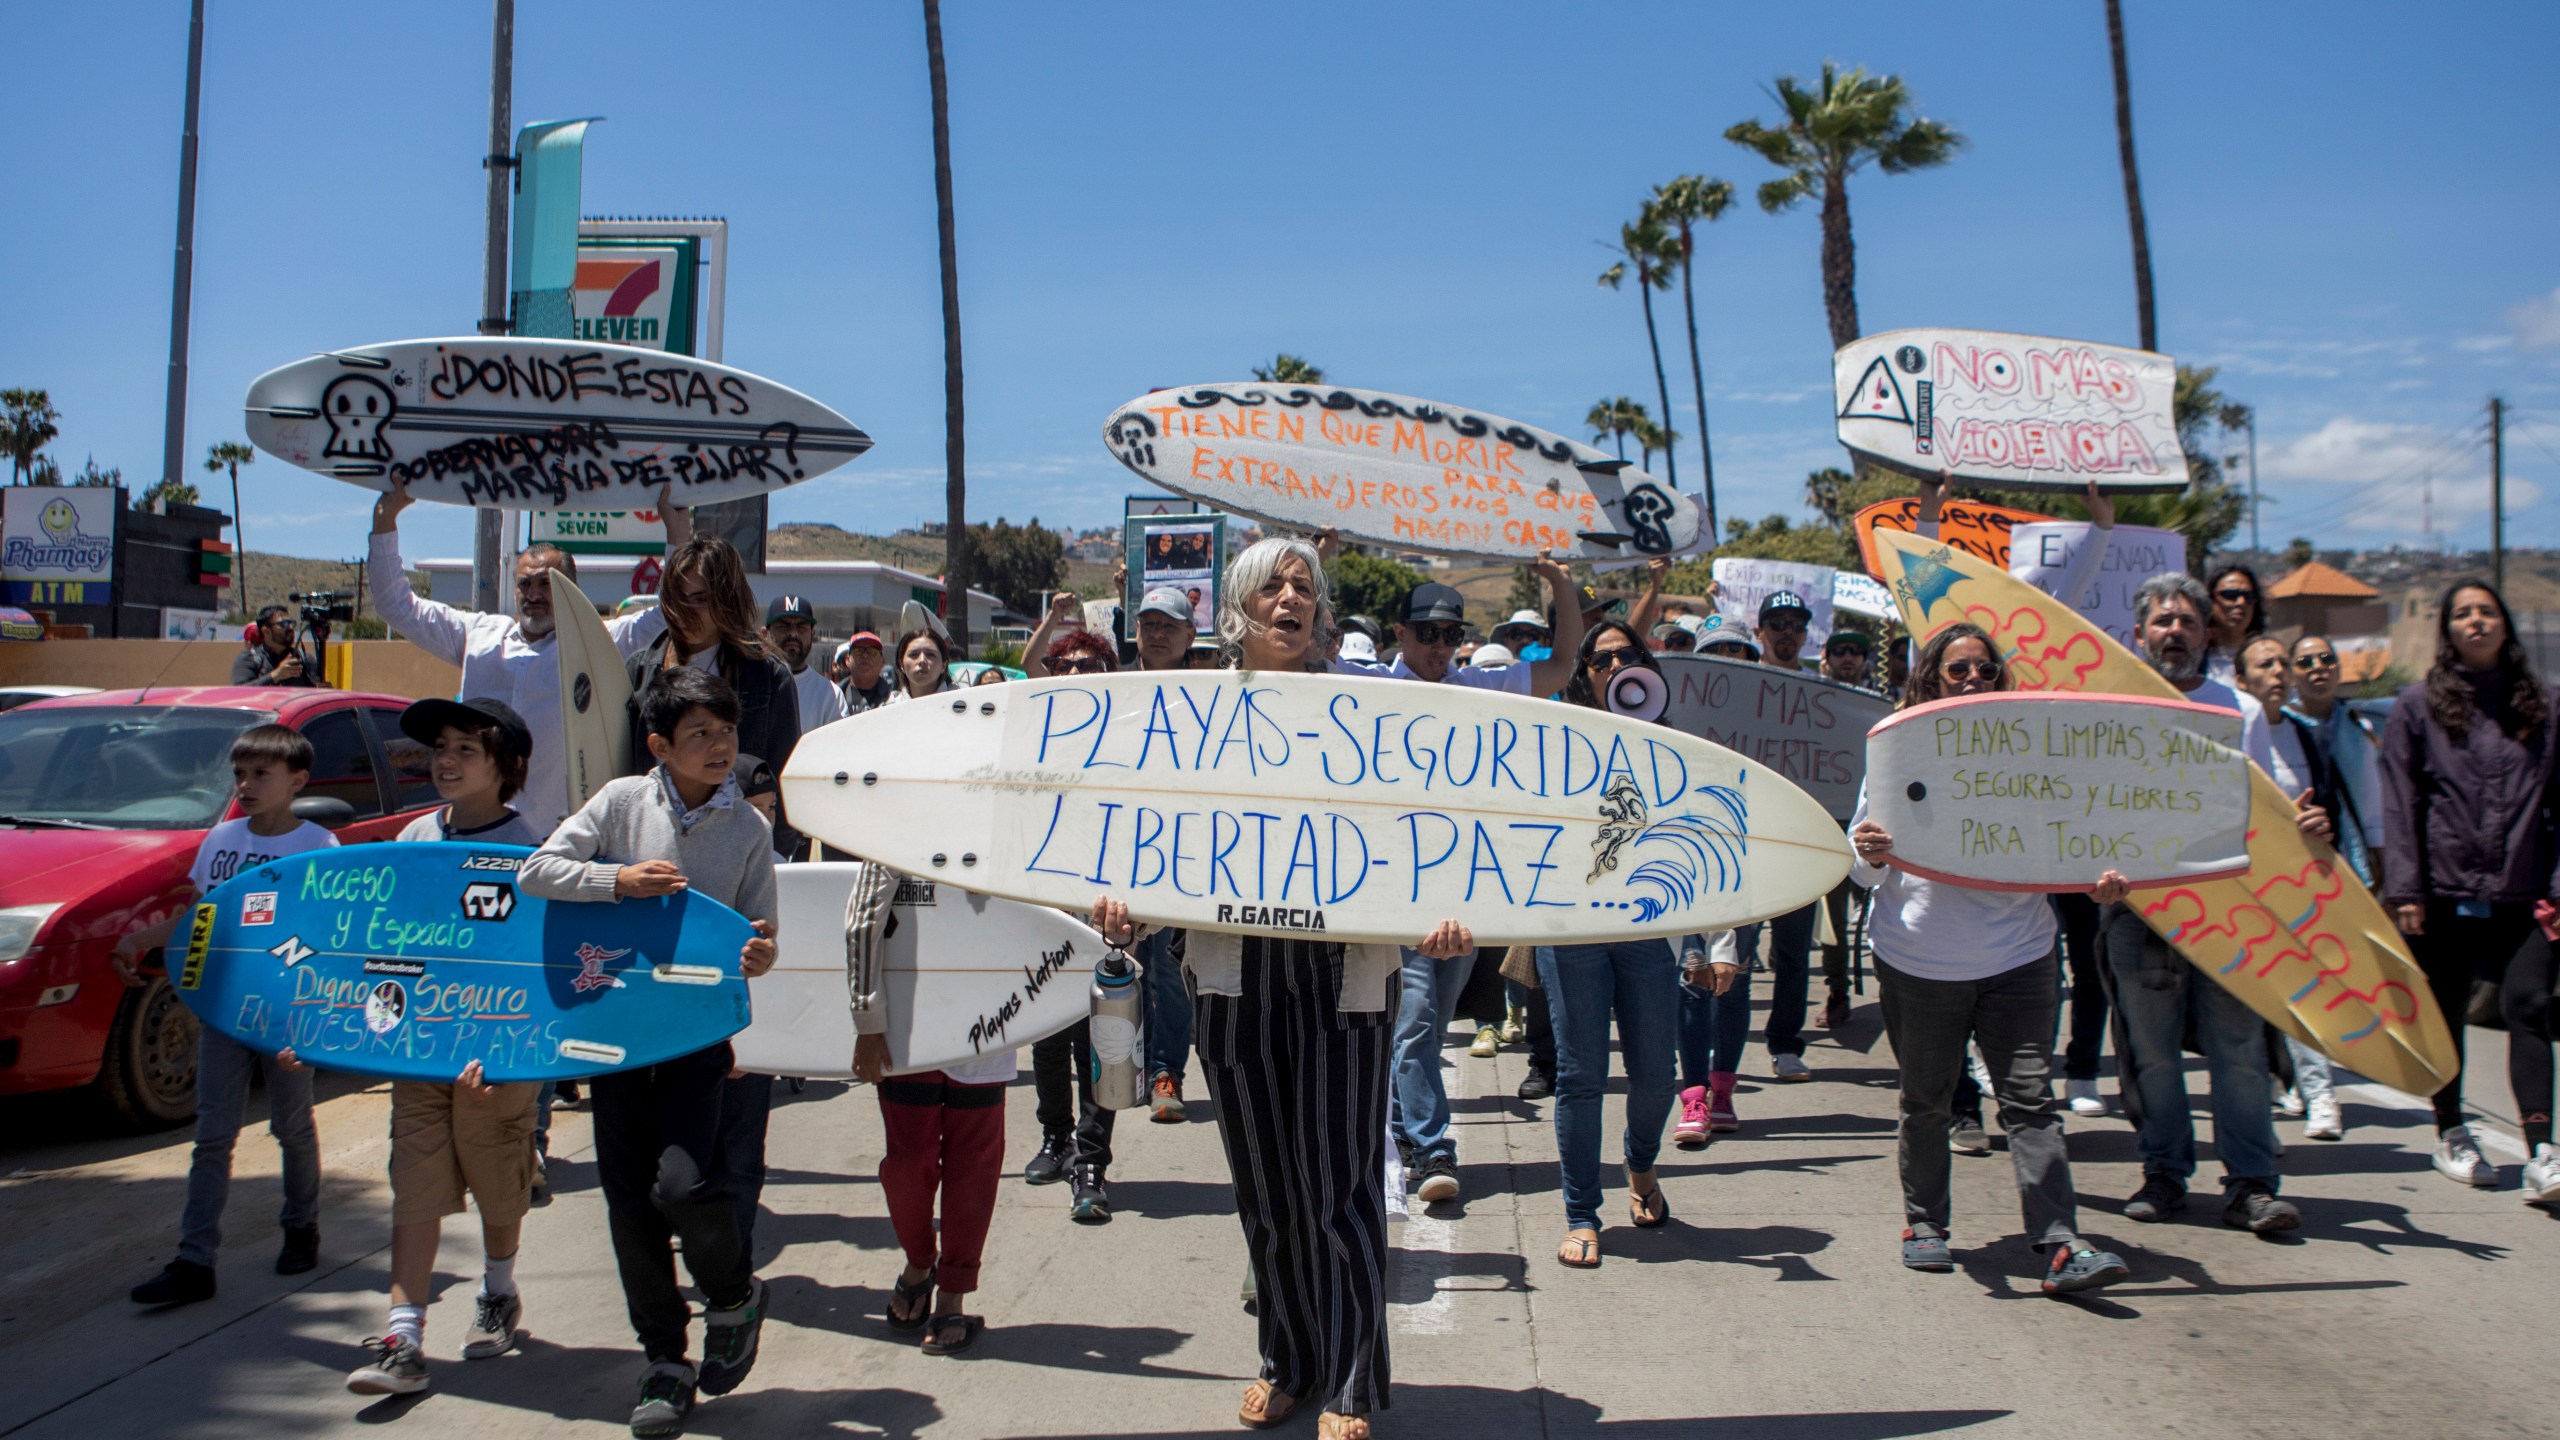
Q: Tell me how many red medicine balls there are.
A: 0